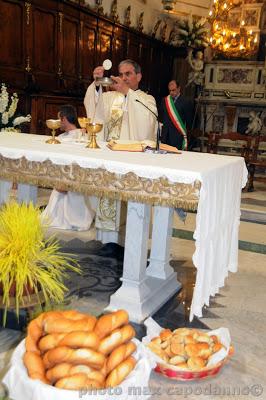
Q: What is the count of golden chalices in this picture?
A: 3